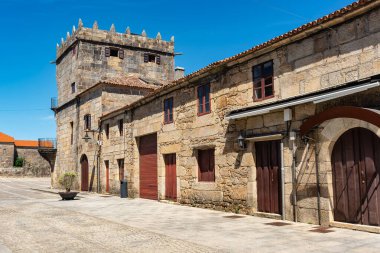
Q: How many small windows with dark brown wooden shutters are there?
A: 2